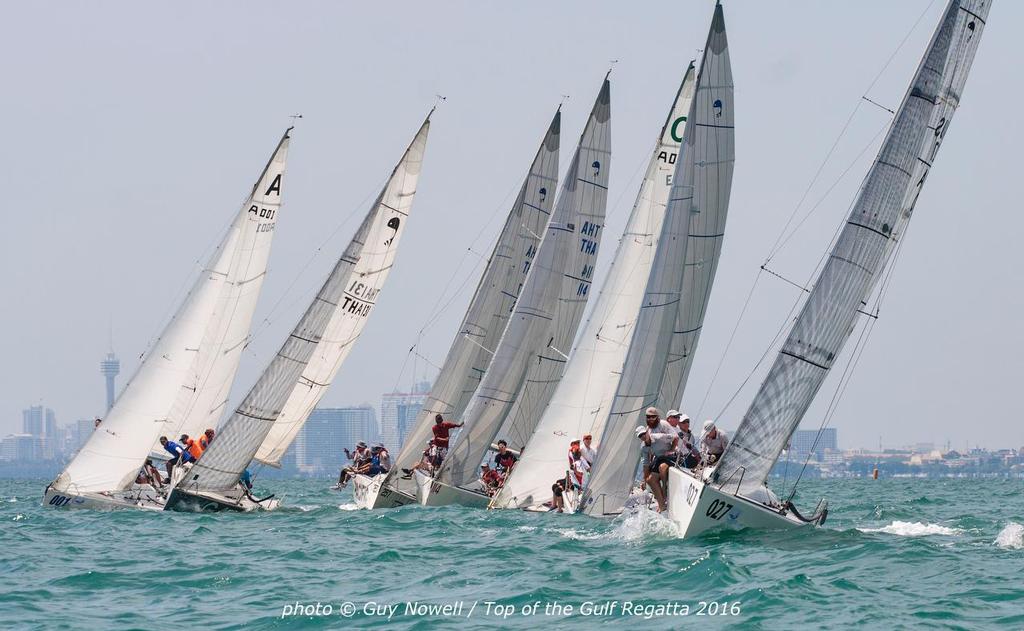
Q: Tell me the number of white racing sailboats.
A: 7